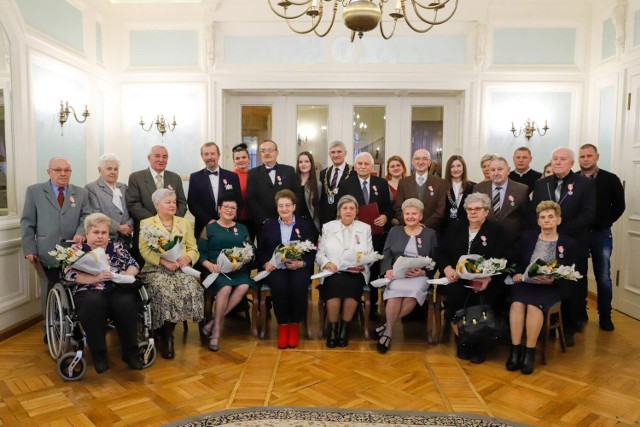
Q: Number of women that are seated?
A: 8